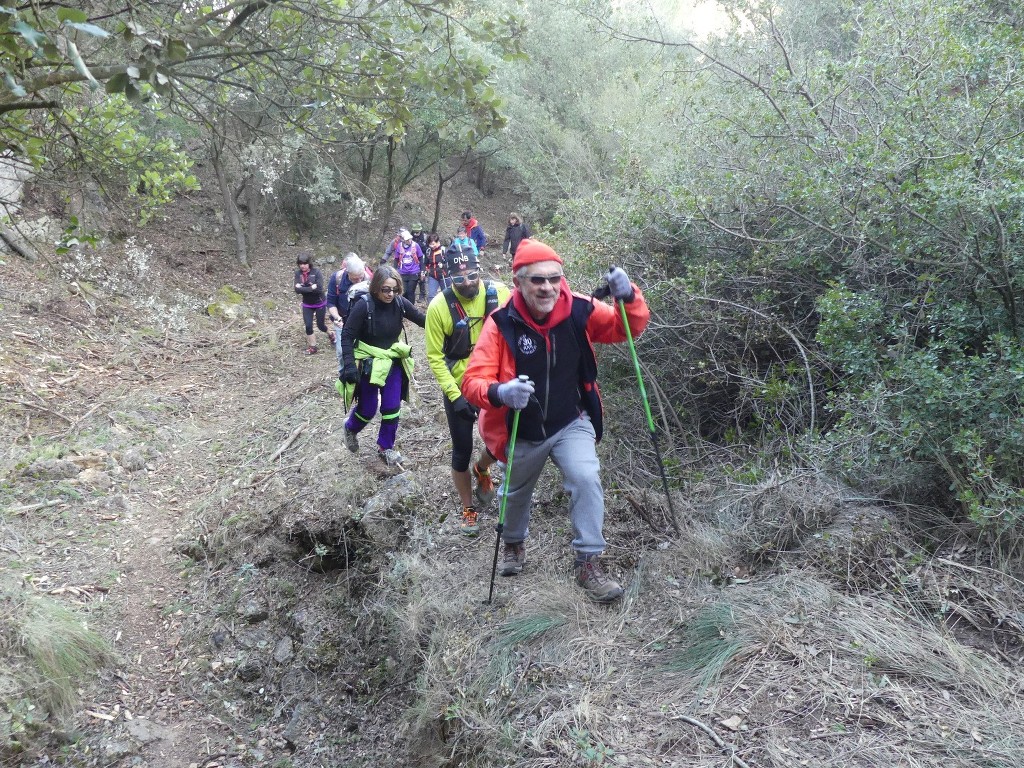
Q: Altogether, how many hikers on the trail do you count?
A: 12